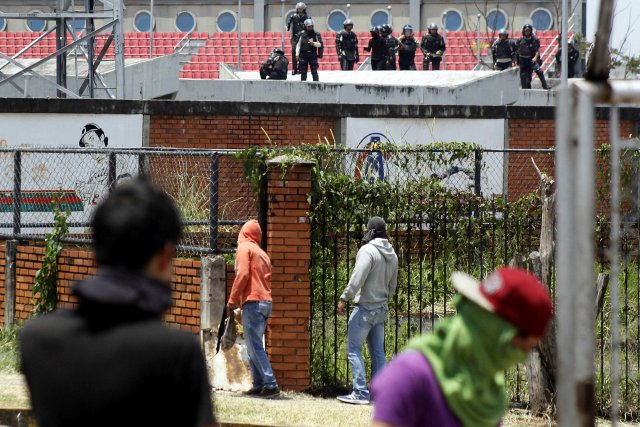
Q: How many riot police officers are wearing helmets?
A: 11